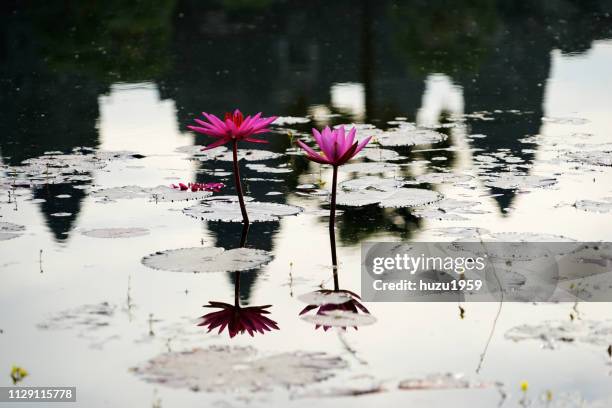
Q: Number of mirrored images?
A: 2